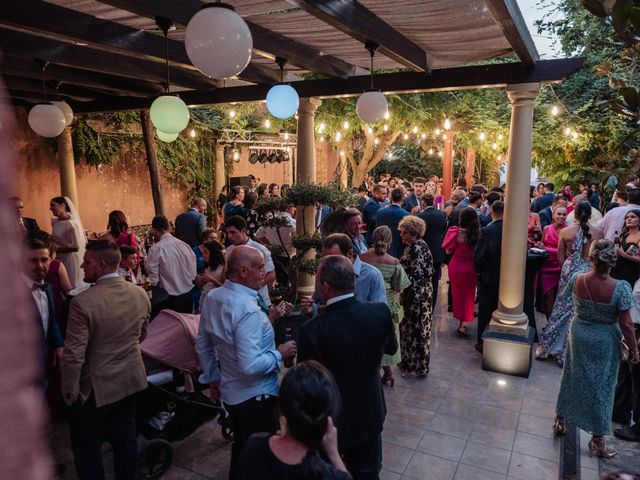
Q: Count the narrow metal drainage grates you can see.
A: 1